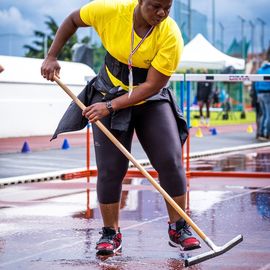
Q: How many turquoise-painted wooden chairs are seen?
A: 0